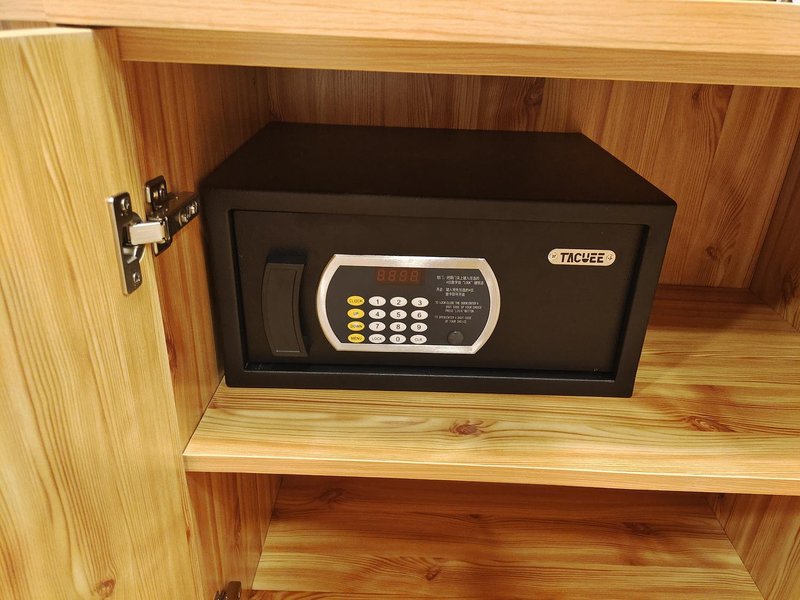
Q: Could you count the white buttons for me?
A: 12